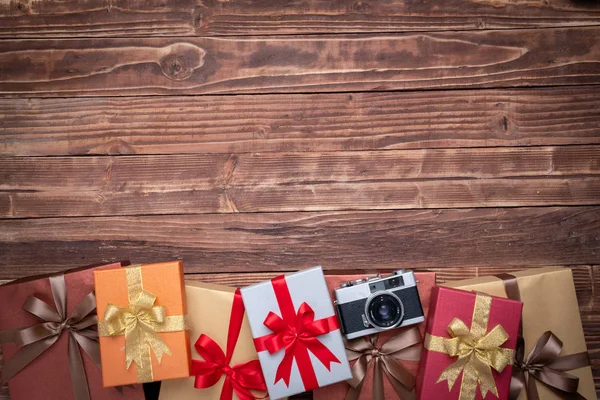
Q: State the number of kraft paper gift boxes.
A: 2